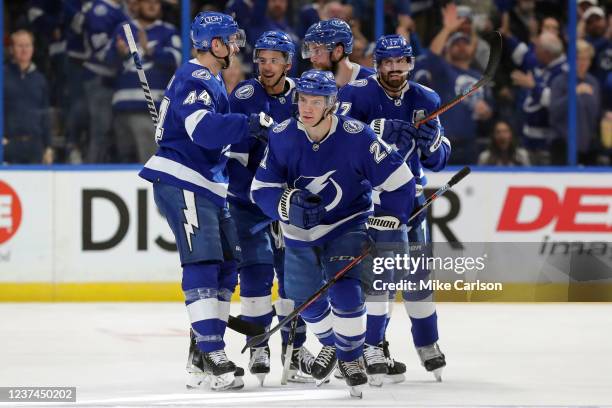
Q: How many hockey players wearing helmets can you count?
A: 5